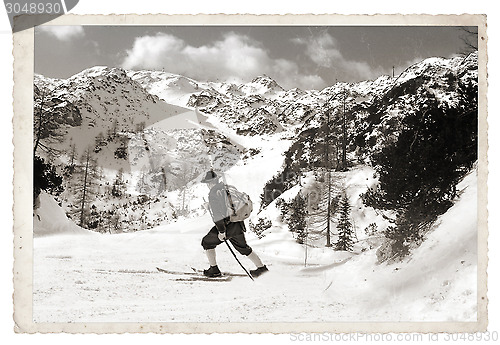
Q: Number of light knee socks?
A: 2